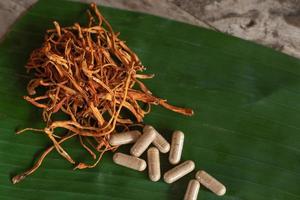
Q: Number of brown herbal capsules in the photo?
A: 9